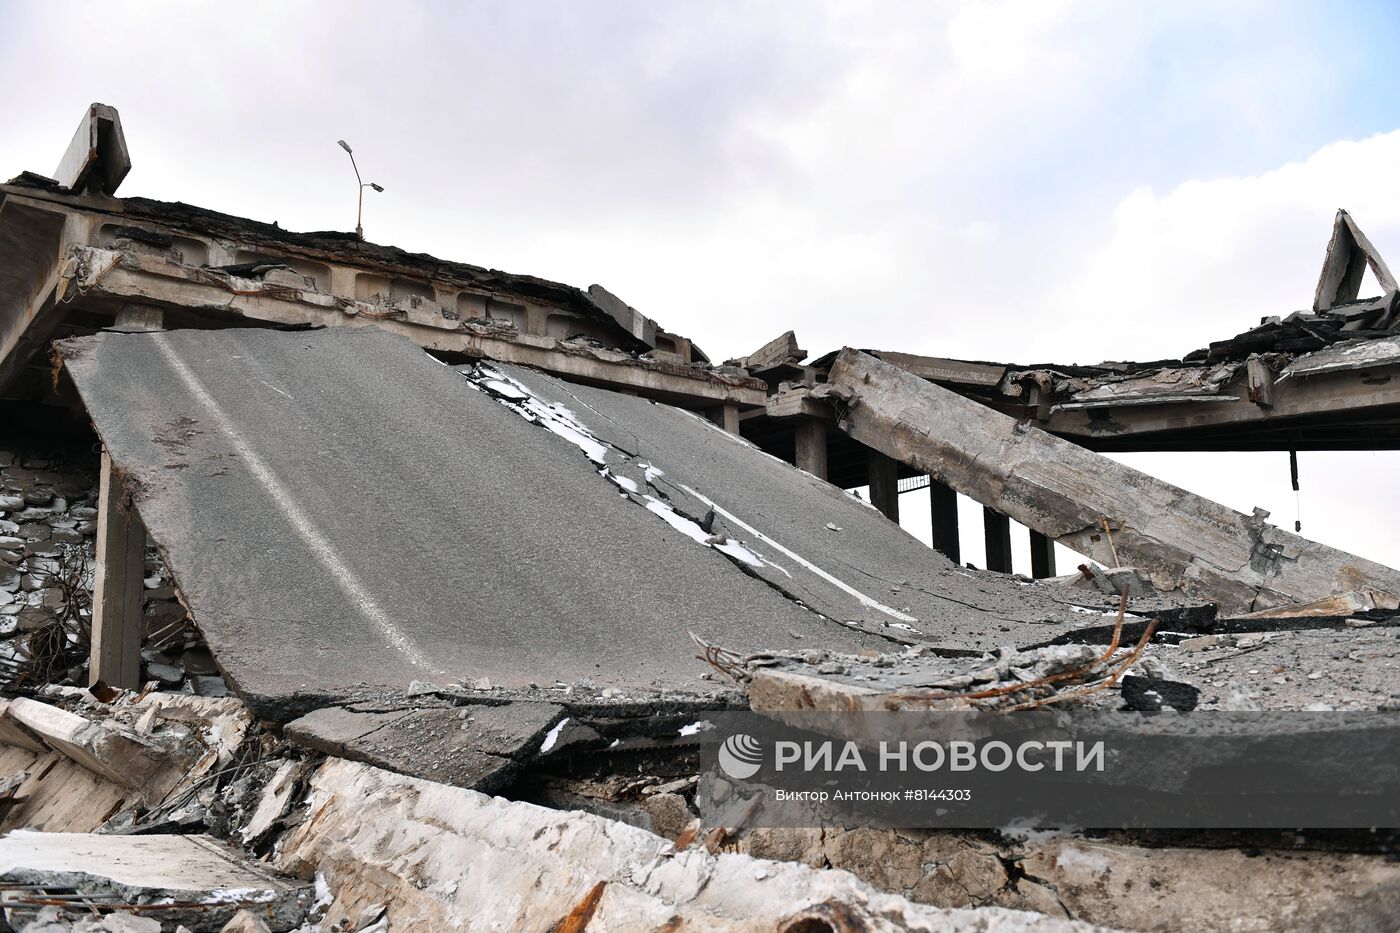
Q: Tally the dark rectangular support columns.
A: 4